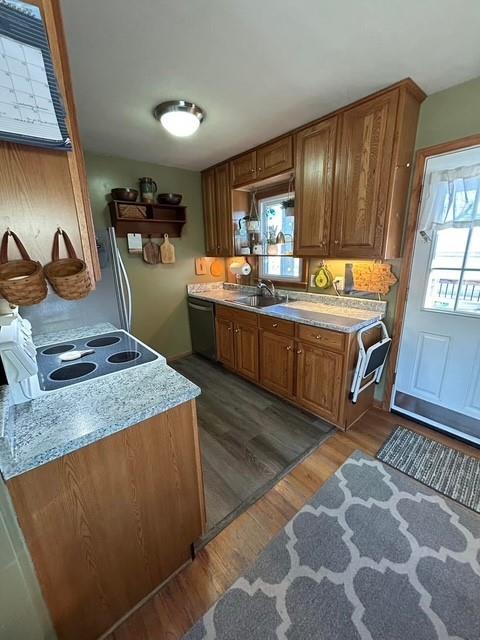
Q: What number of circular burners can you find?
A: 4